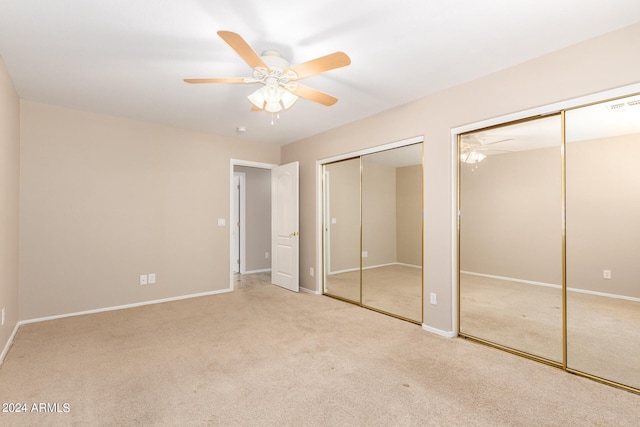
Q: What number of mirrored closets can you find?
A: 2